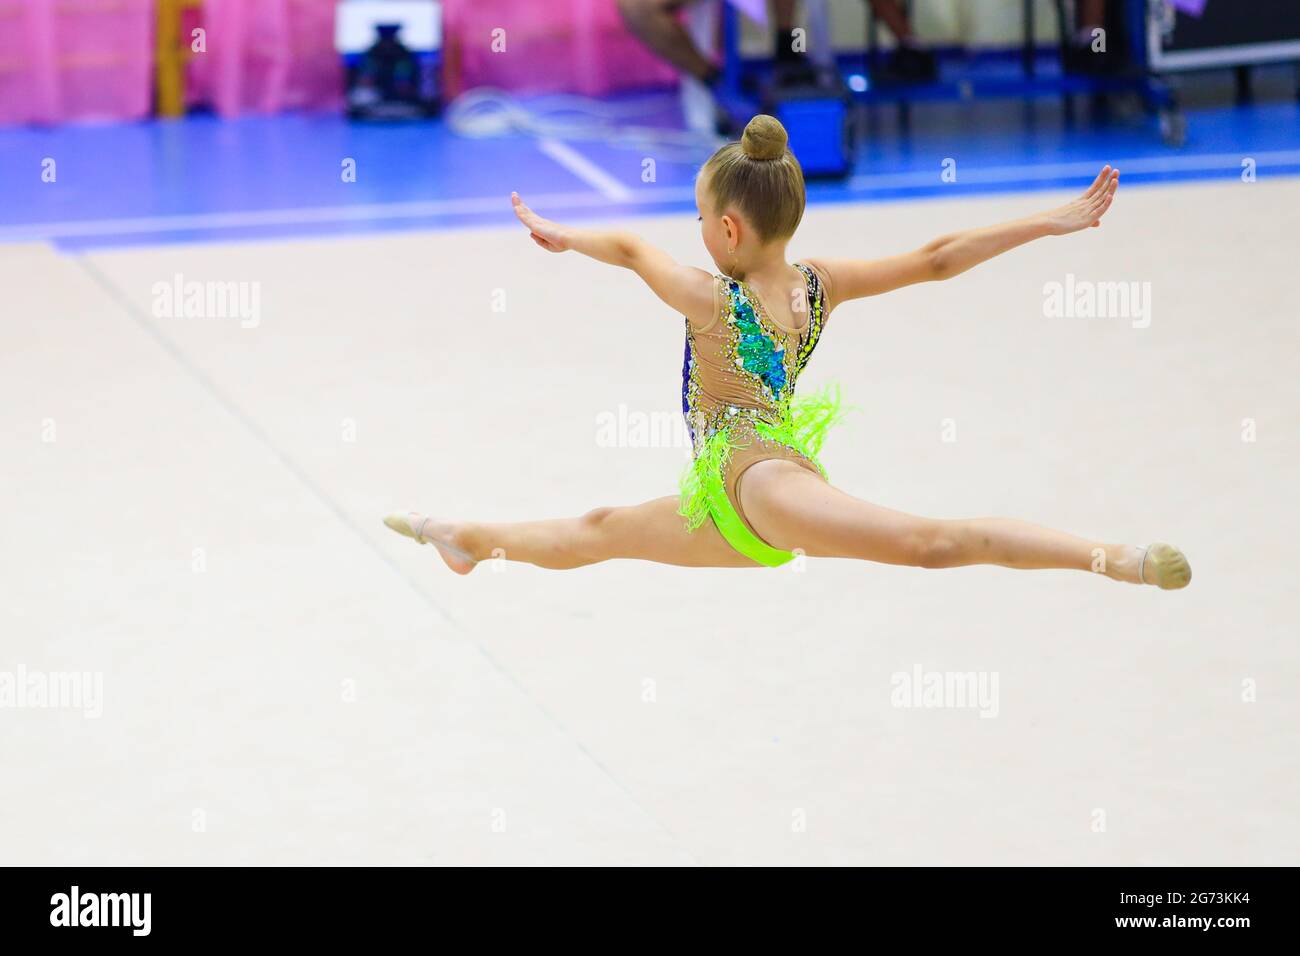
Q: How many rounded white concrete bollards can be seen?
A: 0